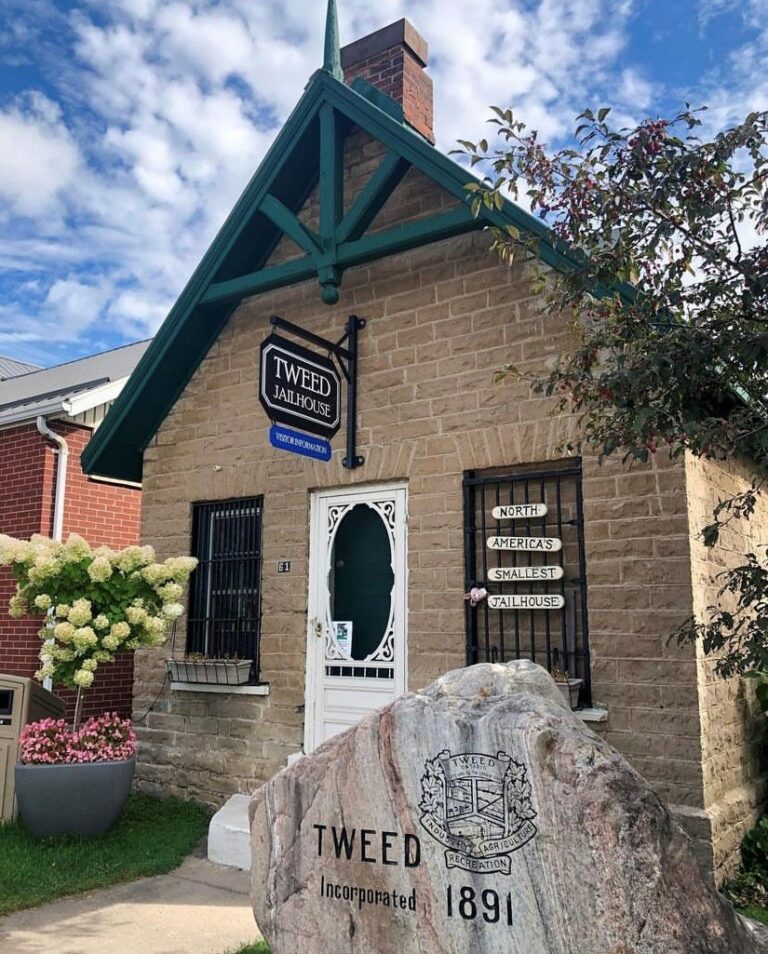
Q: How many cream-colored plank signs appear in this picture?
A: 4